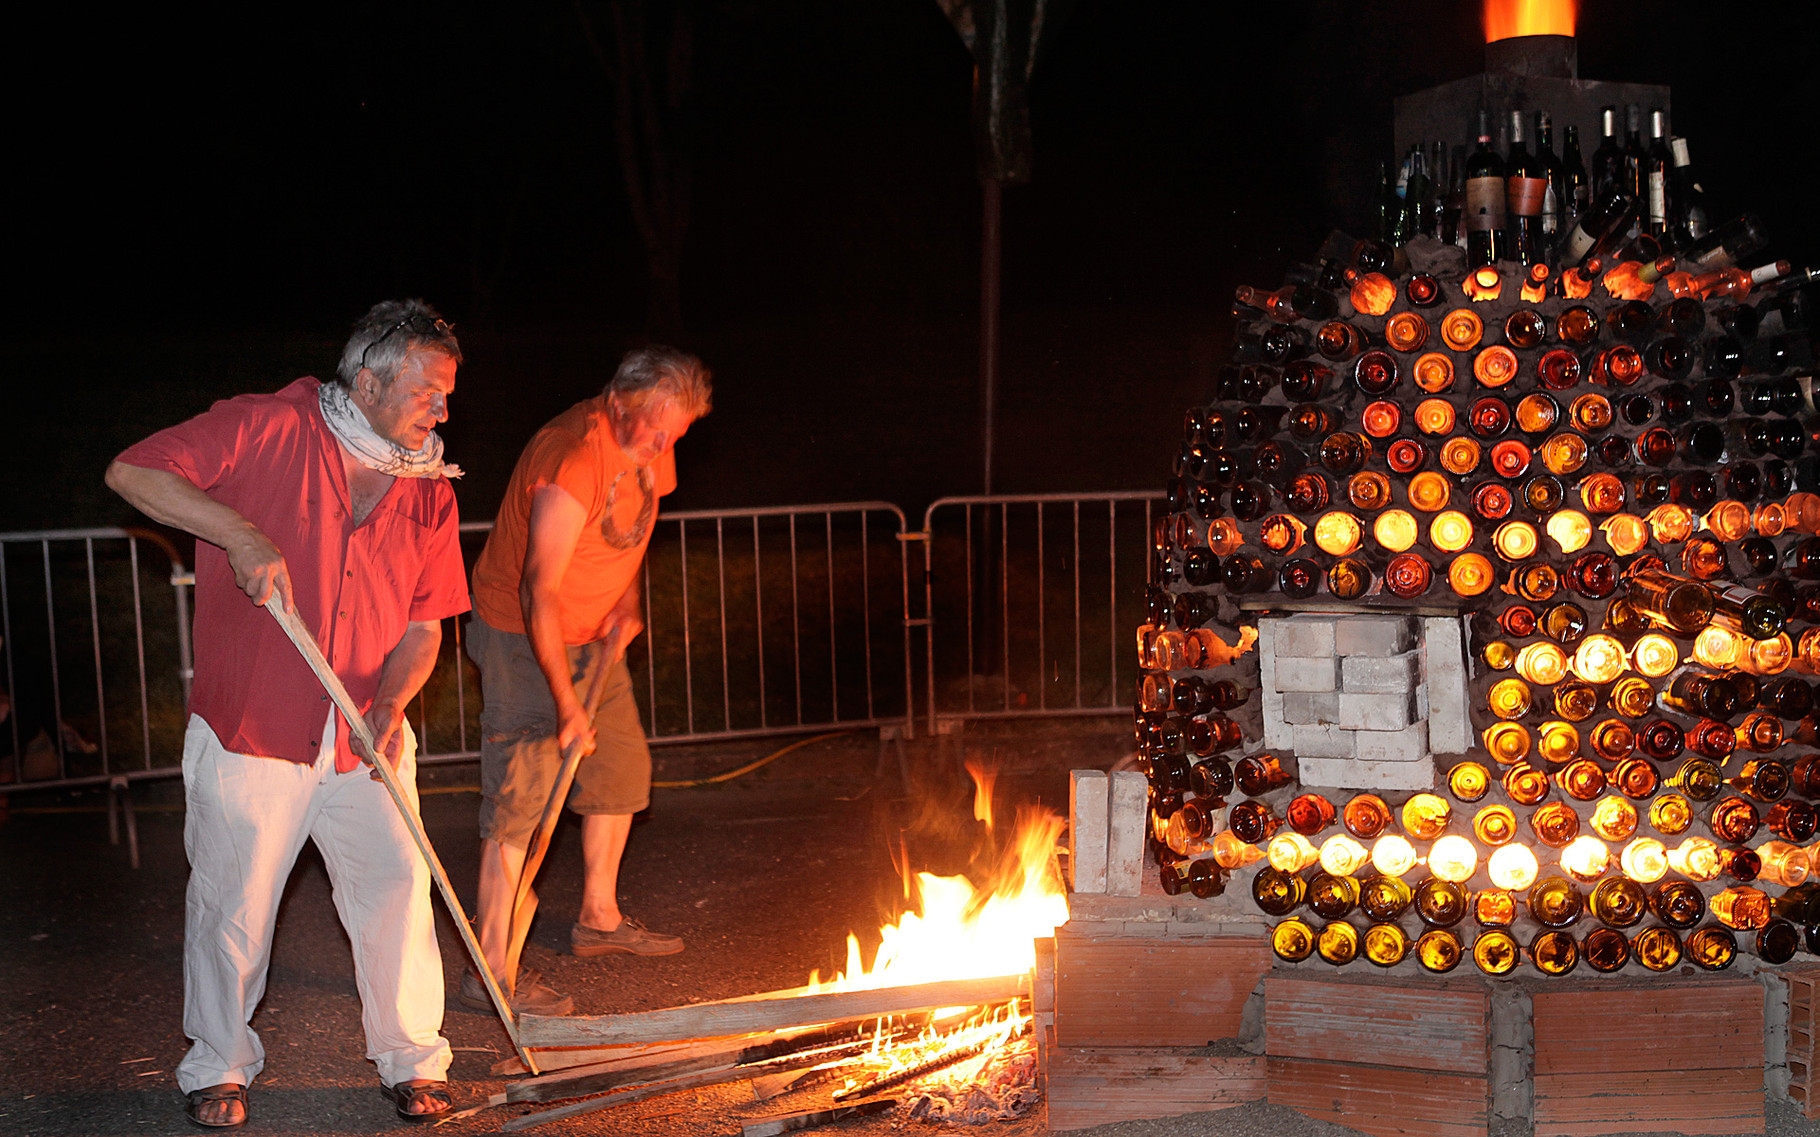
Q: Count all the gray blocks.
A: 13